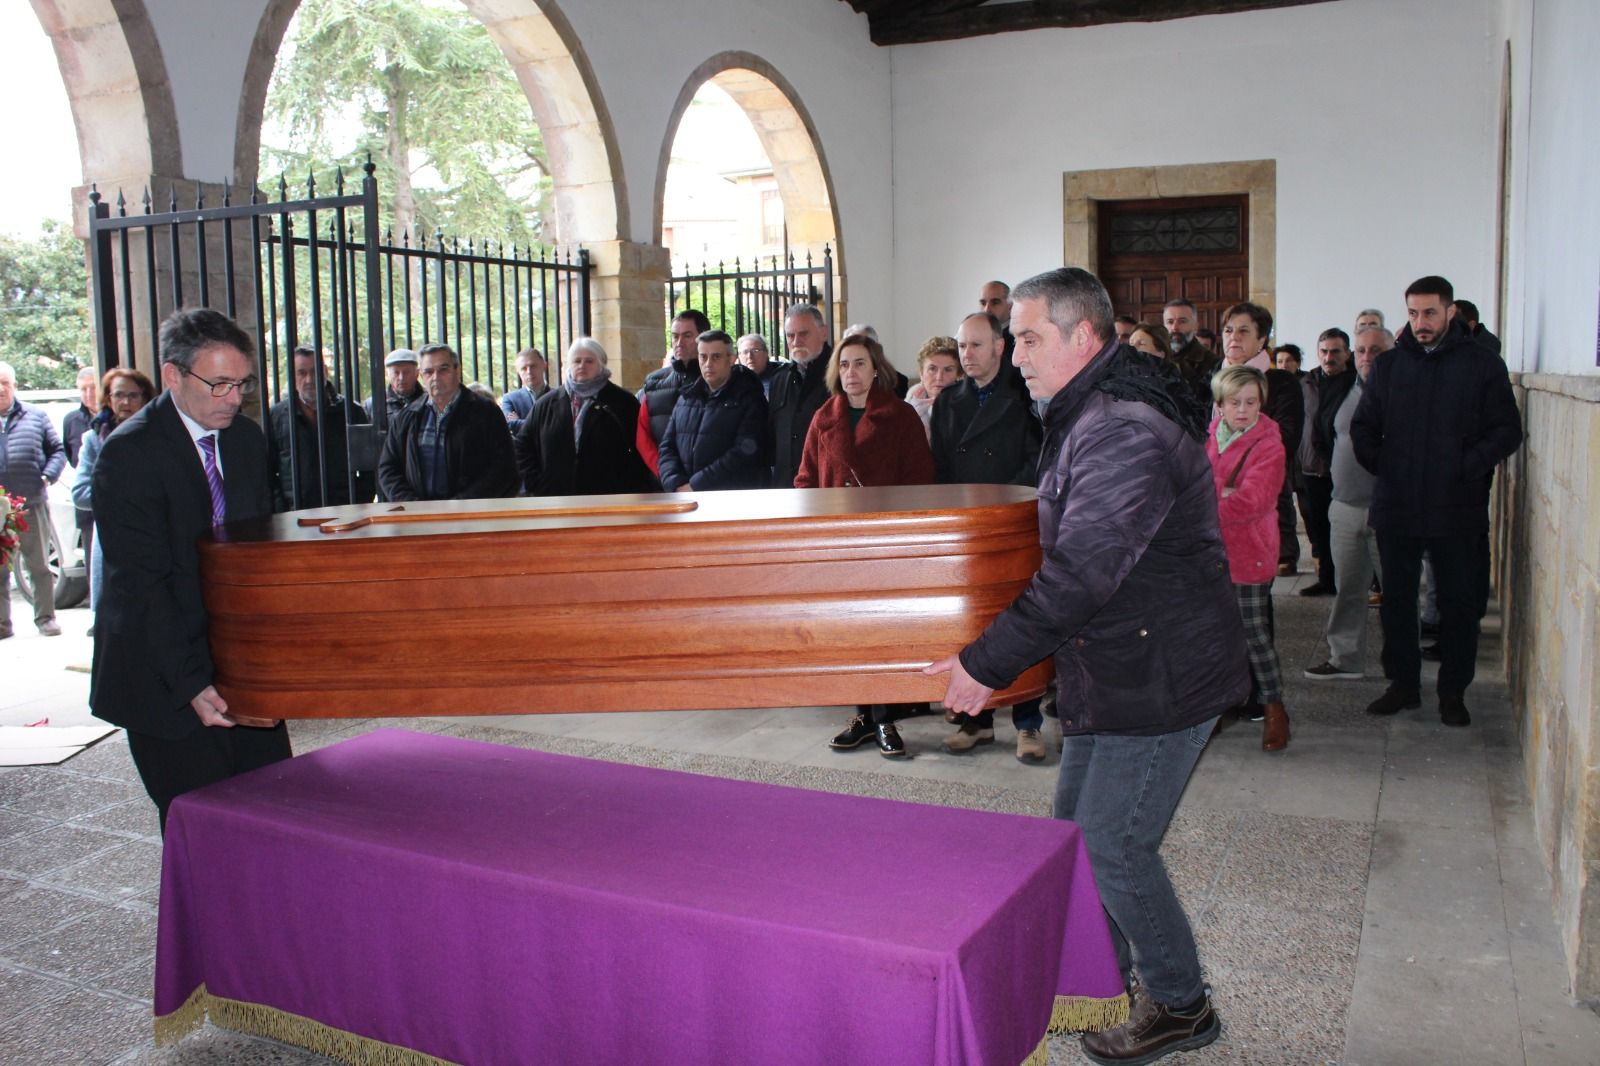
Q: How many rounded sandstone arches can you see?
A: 3